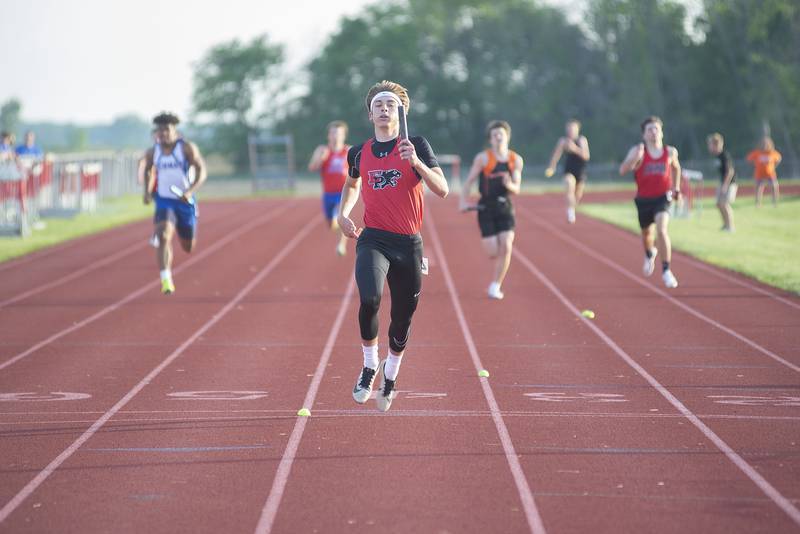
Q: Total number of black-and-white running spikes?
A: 2